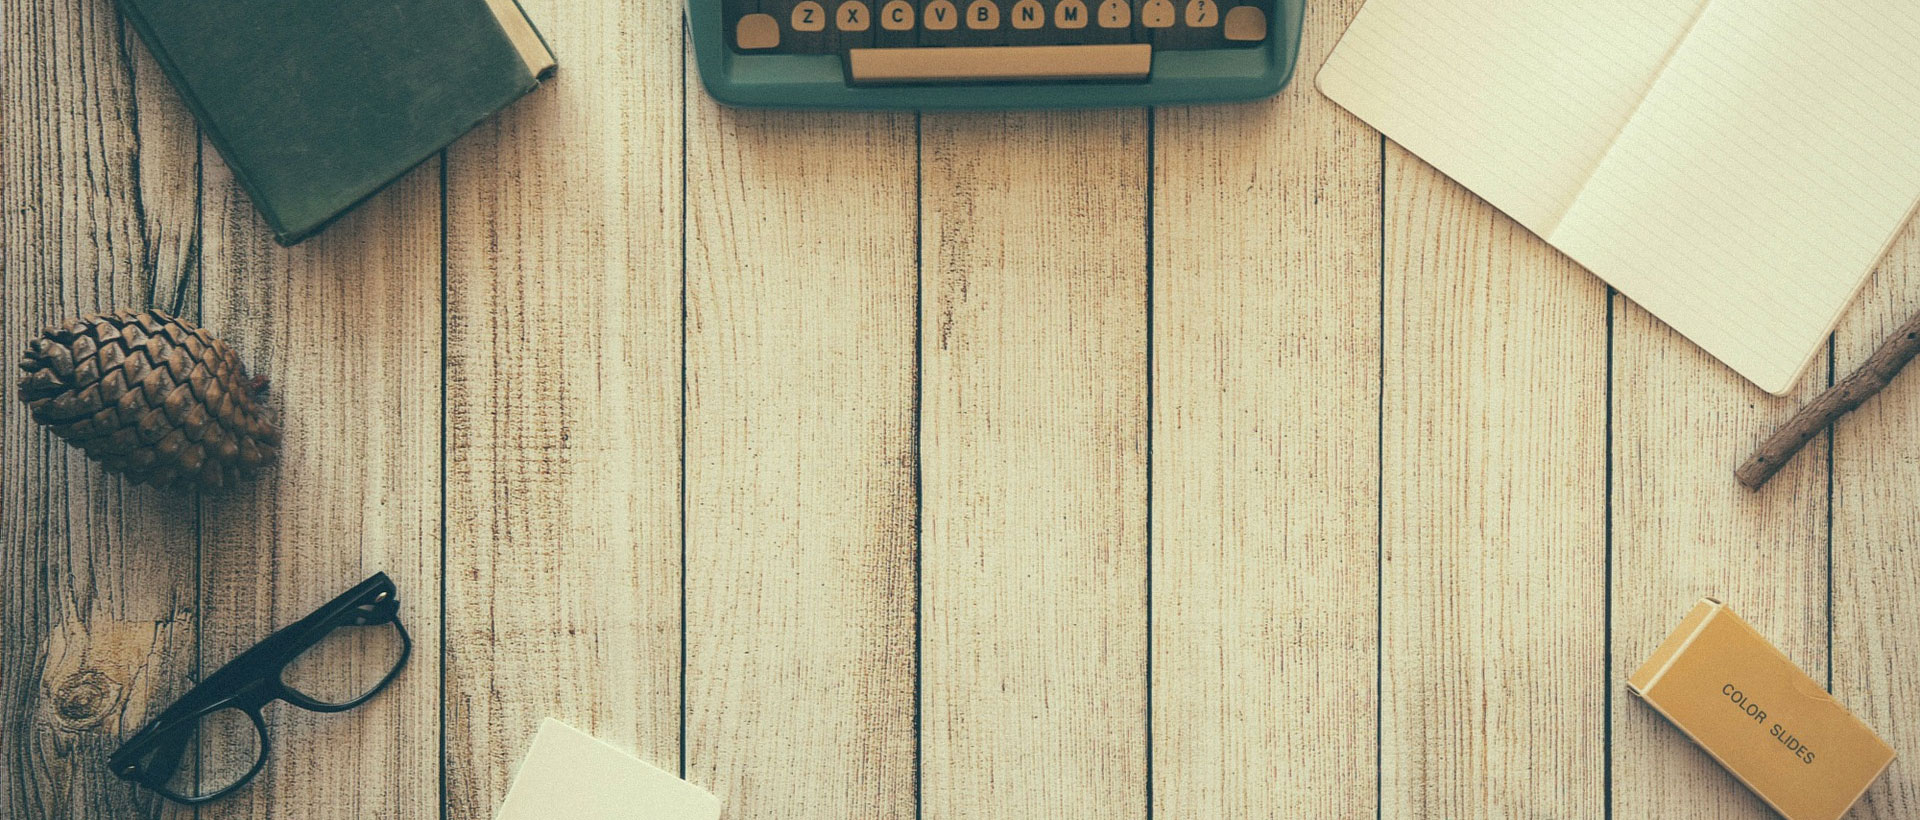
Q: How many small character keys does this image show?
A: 10